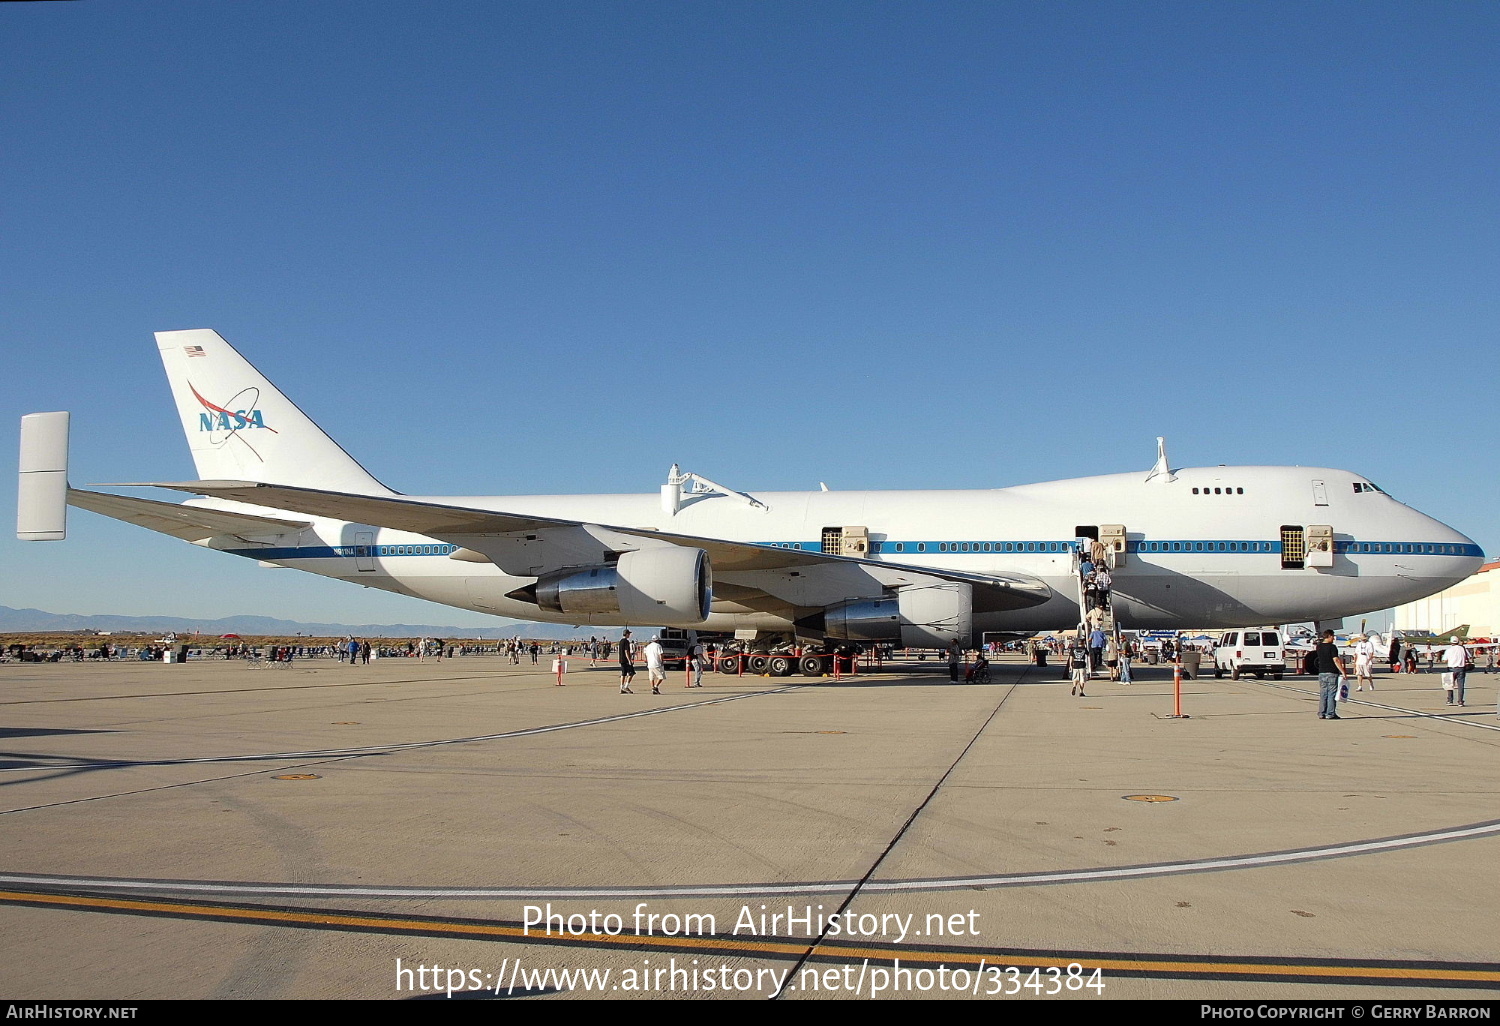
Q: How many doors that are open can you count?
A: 3